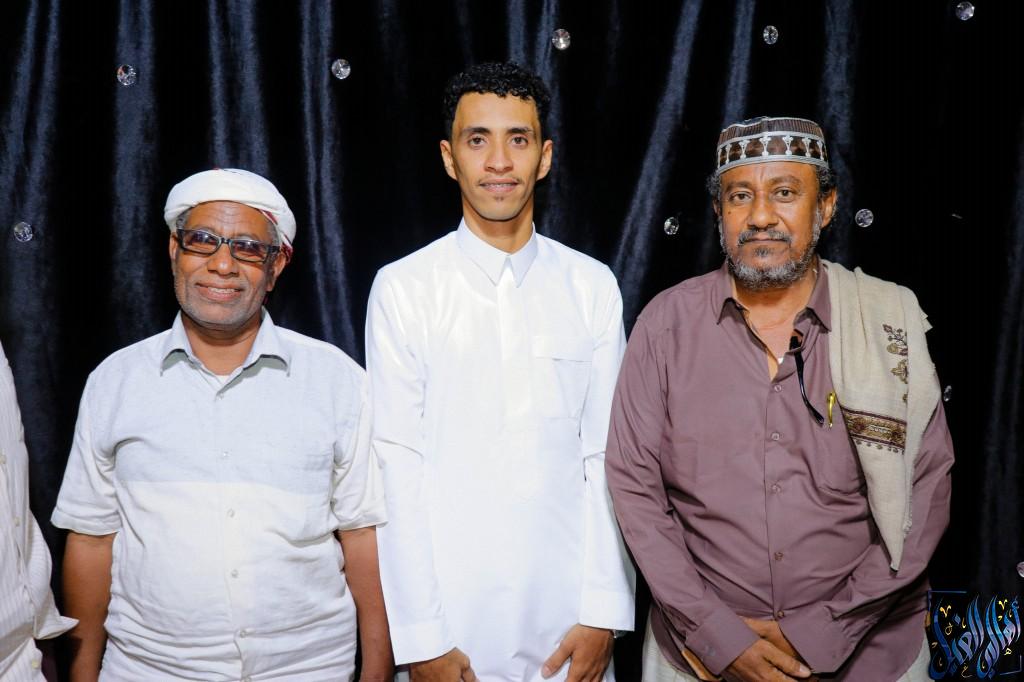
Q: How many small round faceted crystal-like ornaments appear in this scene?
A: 10